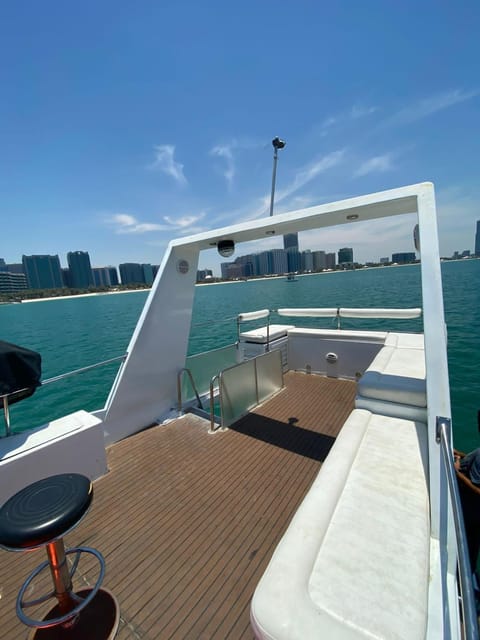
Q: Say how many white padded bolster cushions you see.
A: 3